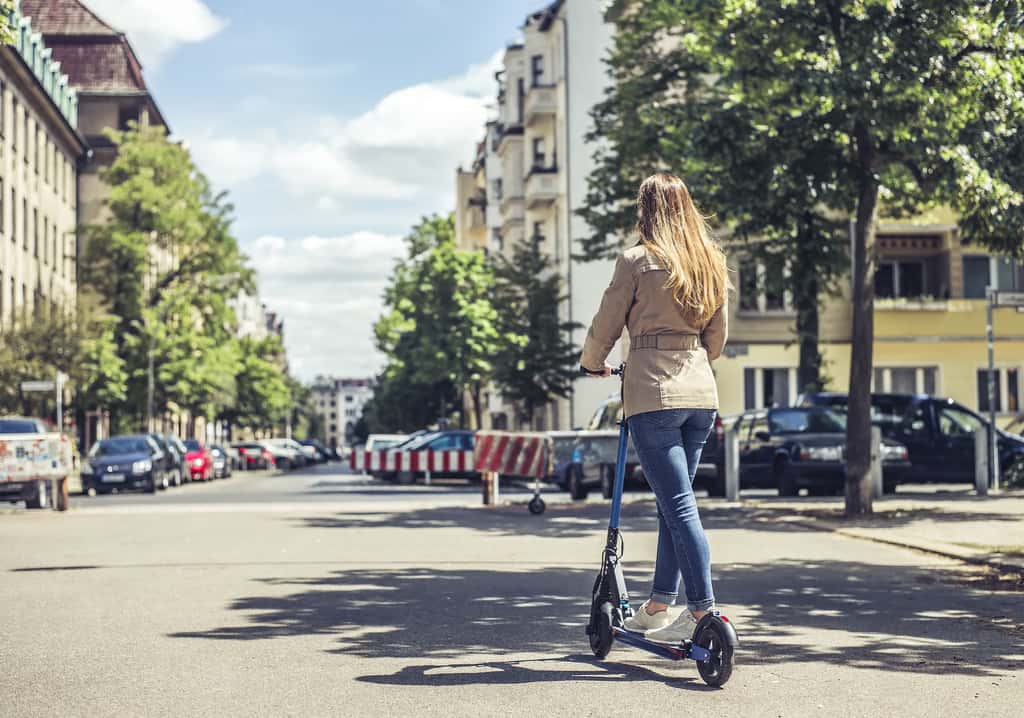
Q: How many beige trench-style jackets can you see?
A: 1